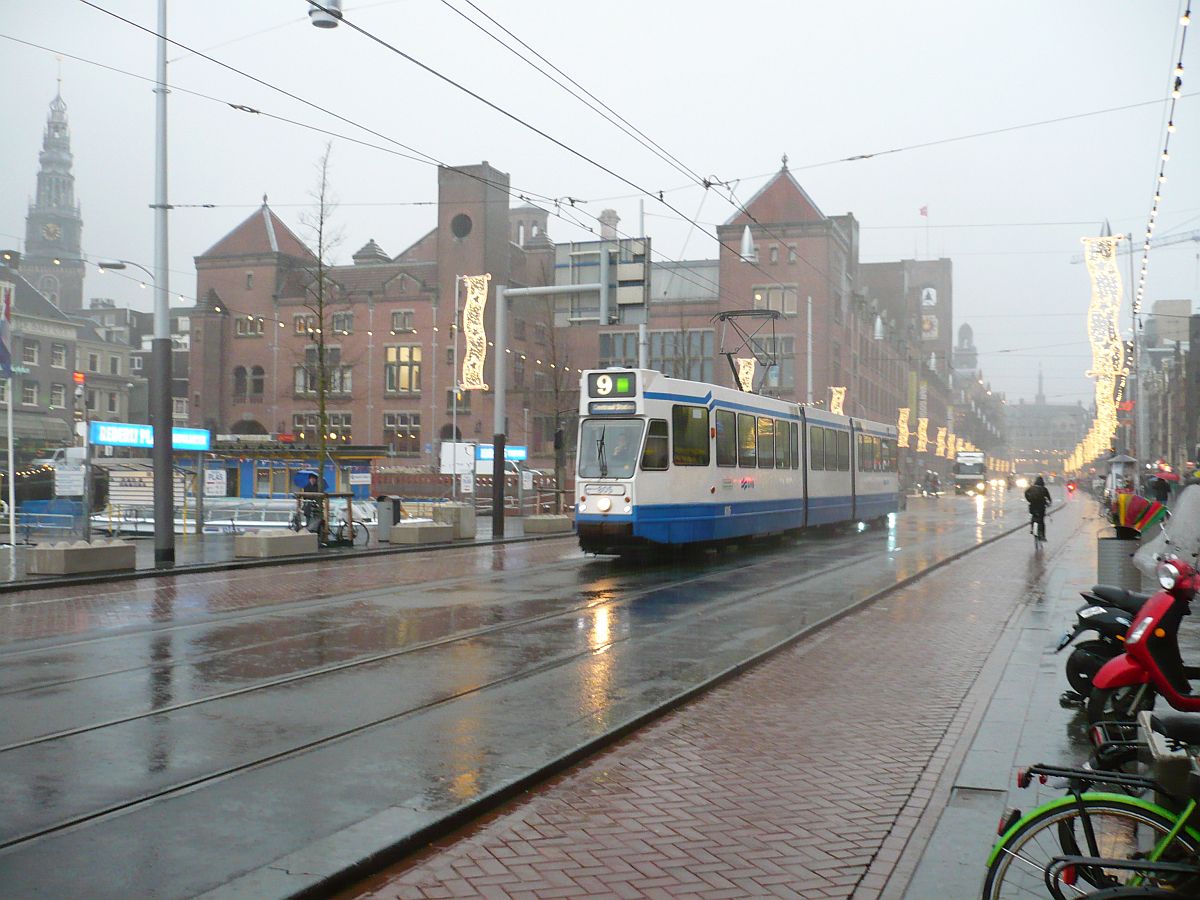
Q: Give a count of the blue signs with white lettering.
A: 2